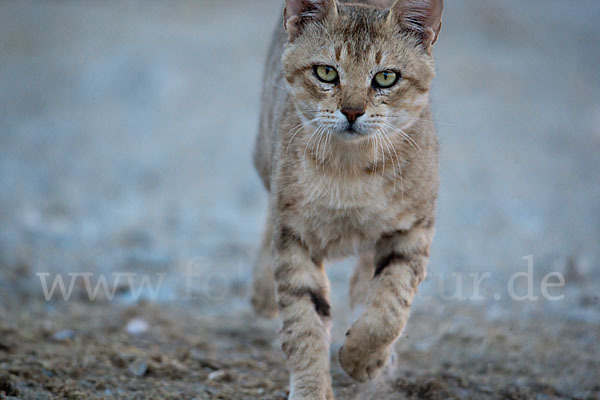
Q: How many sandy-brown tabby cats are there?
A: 1